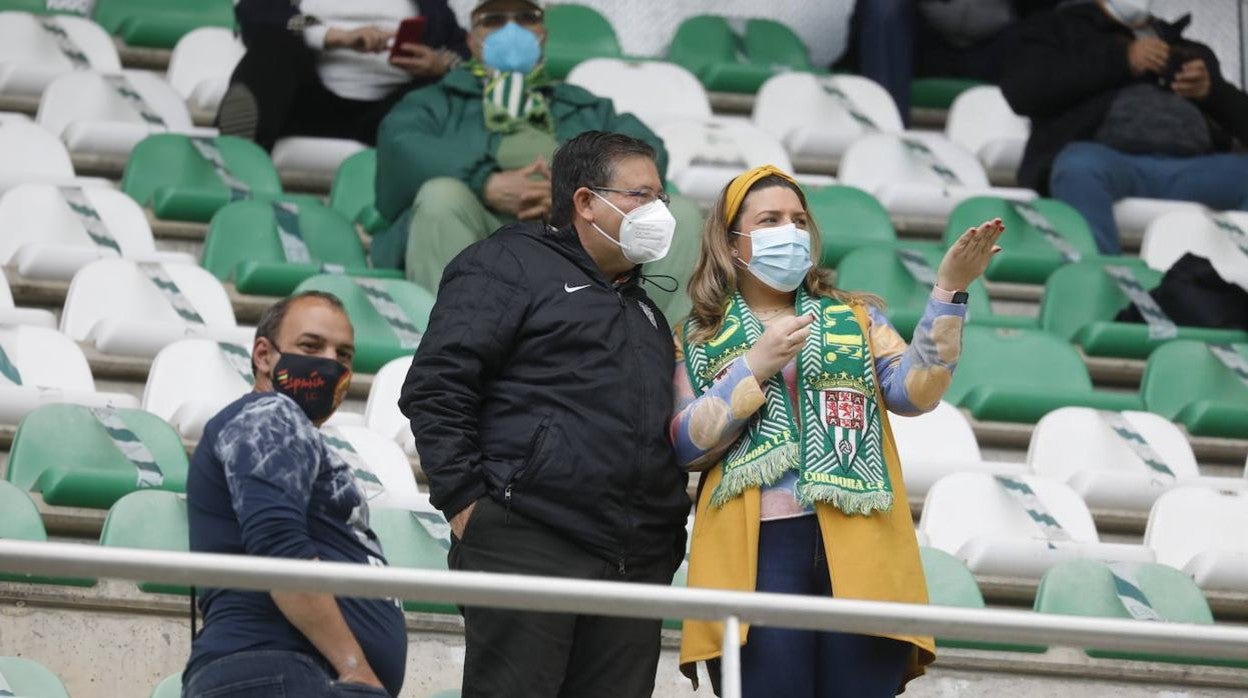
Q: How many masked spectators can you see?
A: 5